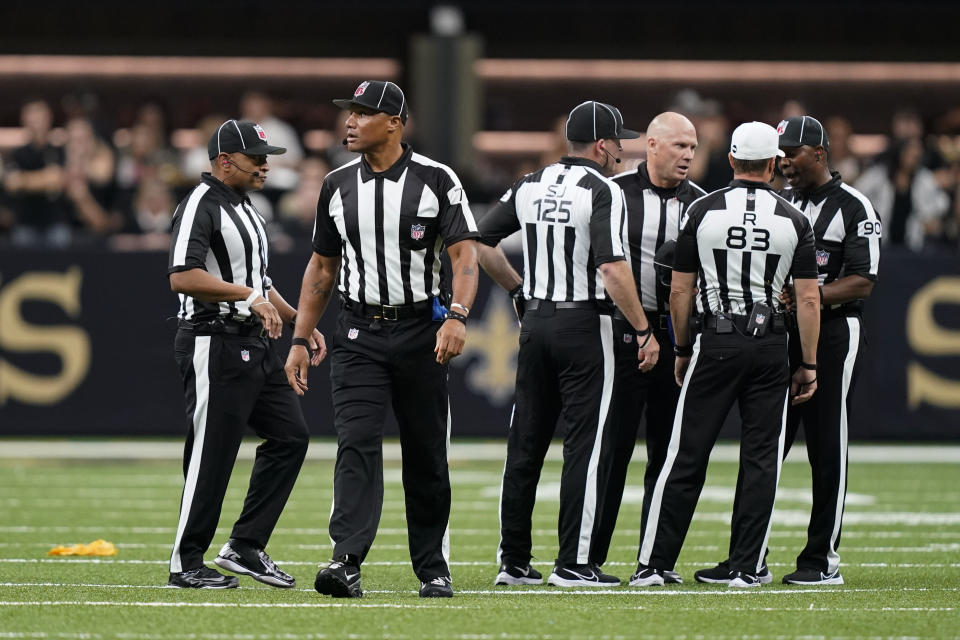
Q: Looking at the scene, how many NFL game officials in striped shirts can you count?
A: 6